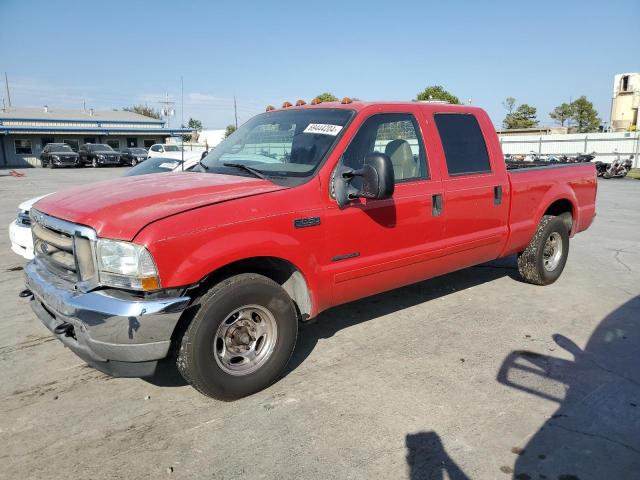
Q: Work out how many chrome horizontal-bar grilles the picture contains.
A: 1